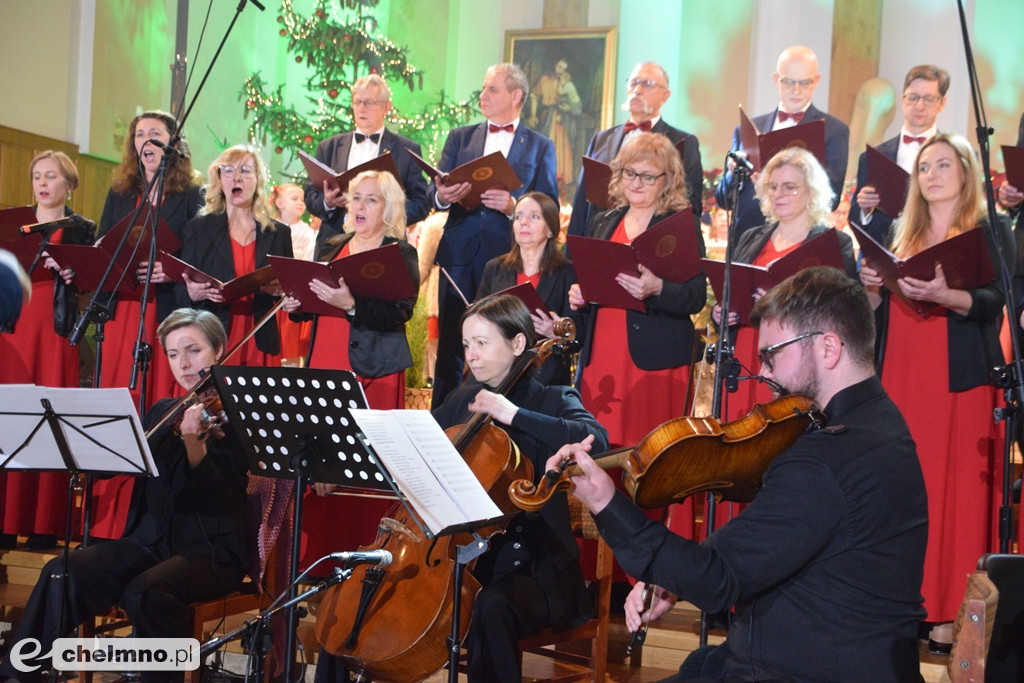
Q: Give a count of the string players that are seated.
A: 3